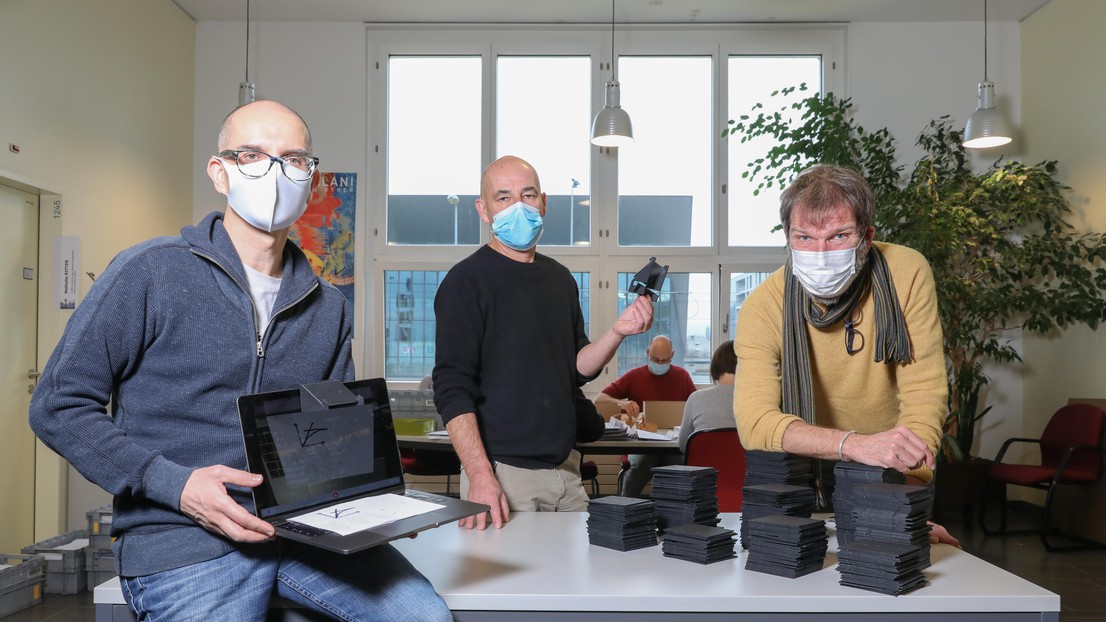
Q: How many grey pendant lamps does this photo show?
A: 3